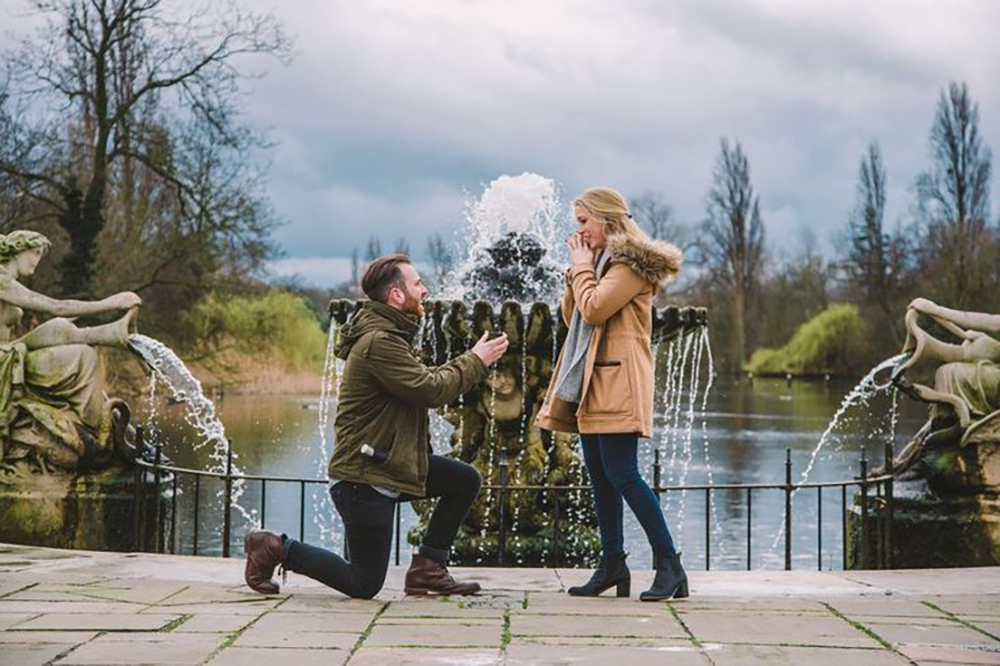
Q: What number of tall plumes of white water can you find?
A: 1